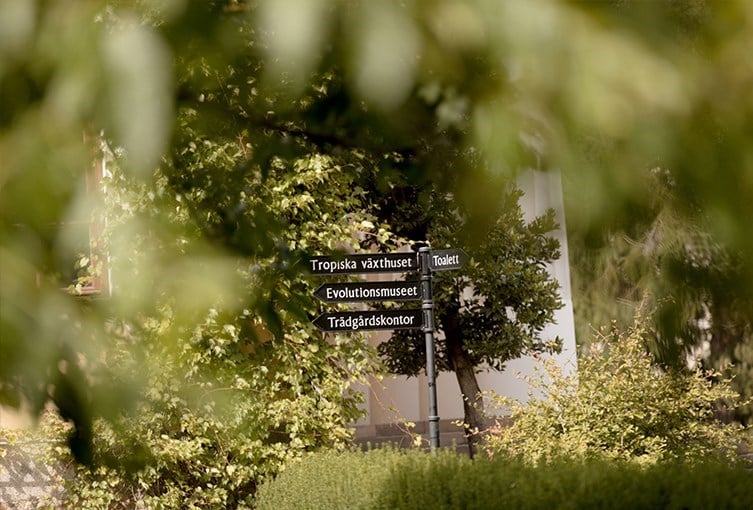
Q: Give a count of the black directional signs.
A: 4